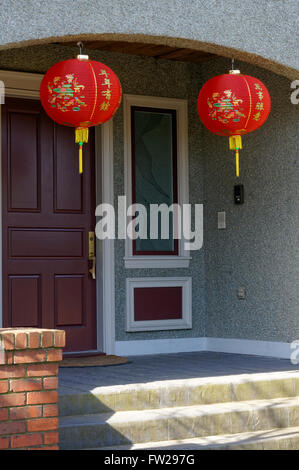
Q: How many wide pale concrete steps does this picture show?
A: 3